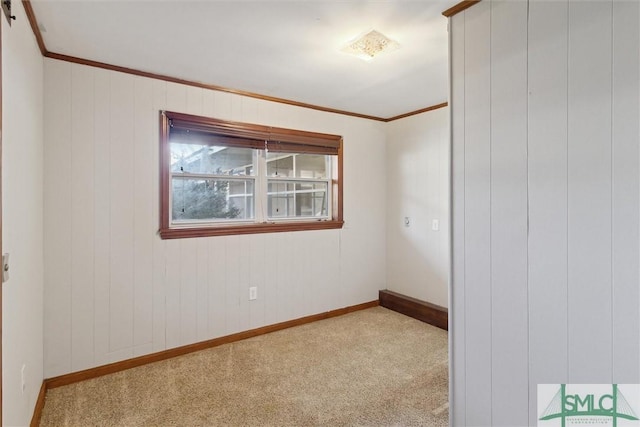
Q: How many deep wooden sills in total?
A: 1